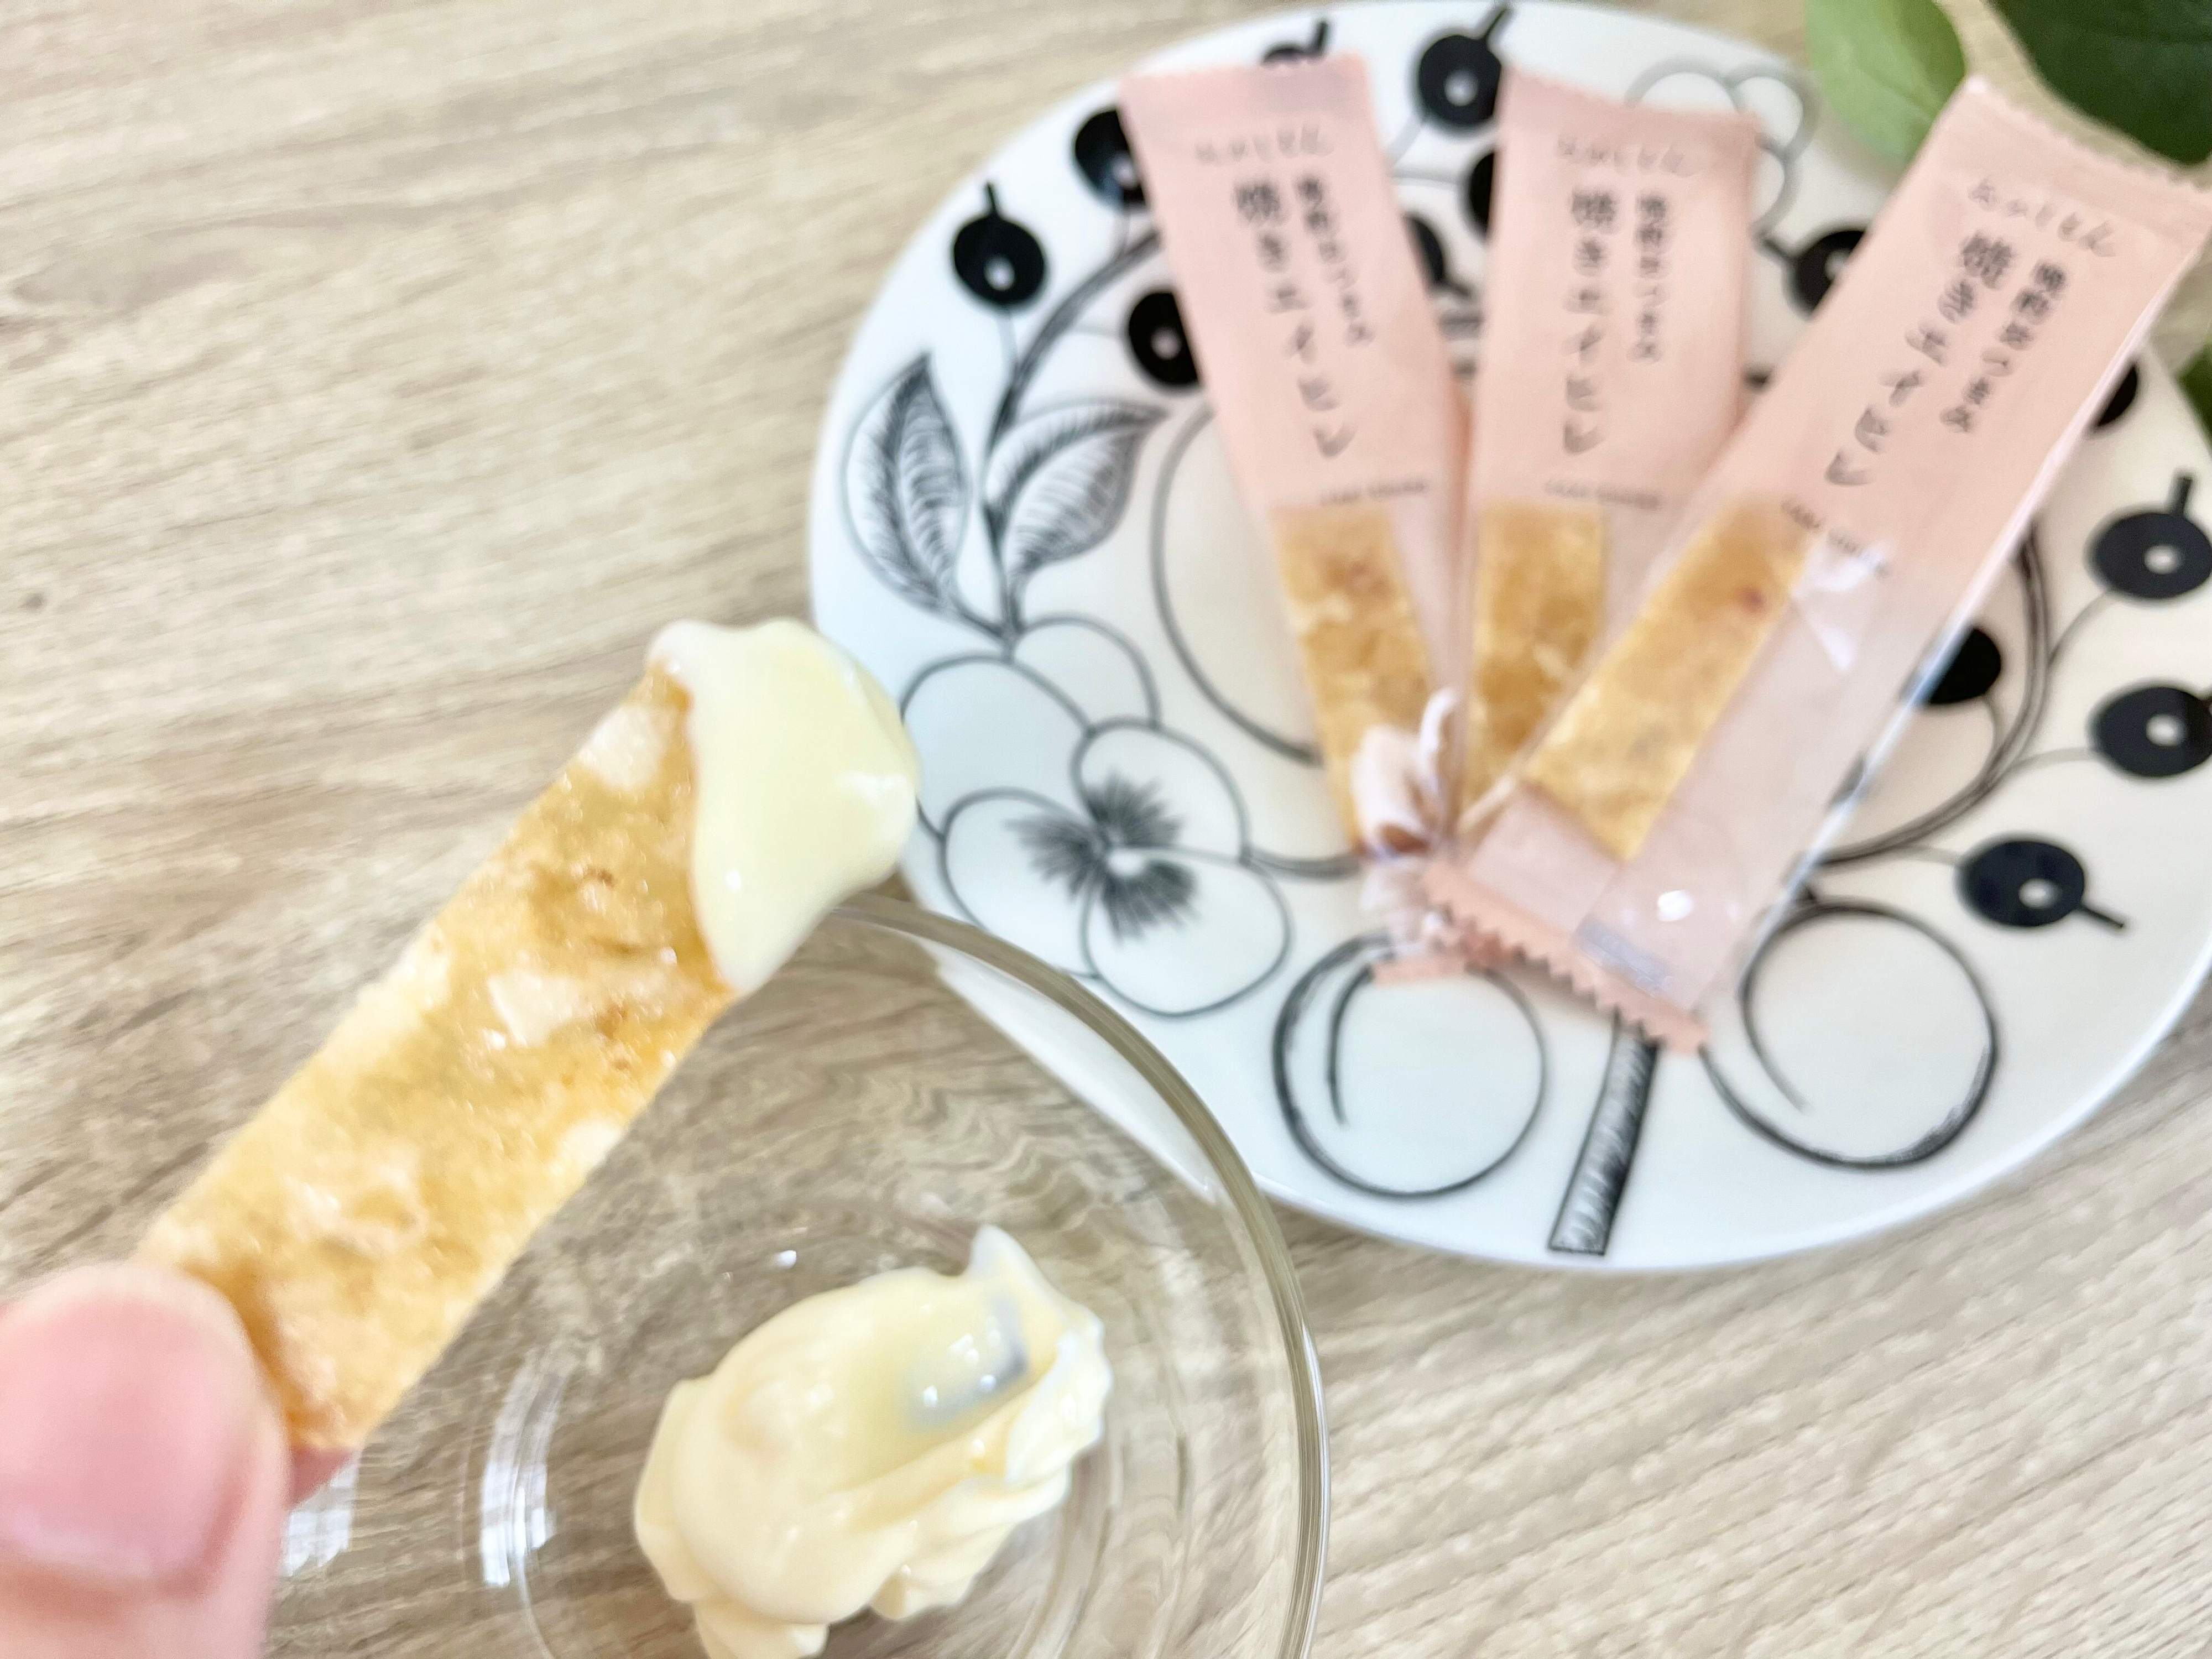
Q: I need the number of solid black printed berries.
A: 13